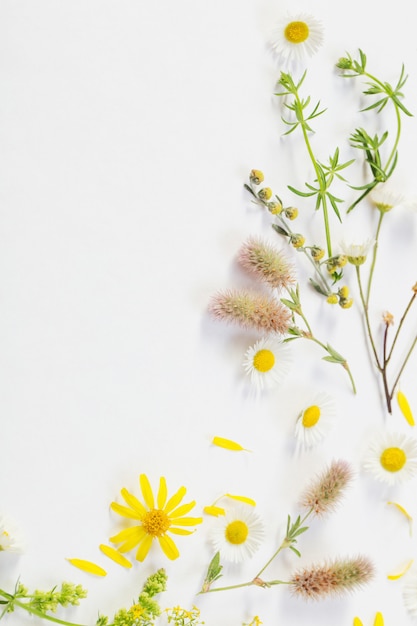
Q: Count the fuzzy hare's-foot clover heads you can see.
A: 4